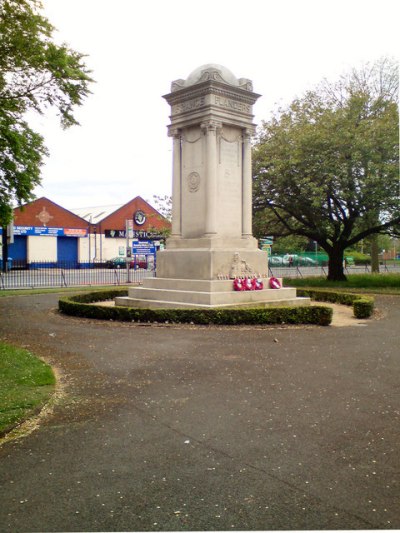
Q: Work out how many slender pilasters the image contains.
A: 3